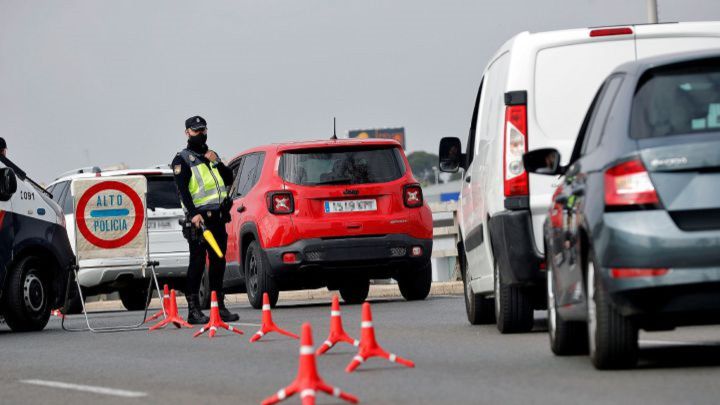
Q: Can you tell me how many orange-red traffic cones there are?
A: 7